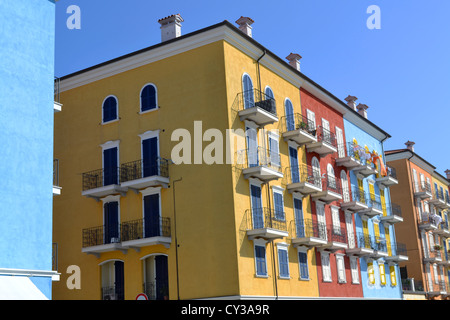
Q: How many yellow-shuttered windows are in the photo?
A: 12